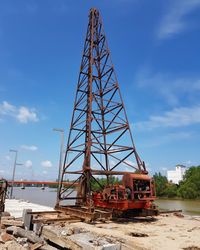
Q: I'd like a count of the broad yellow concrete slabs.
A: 0